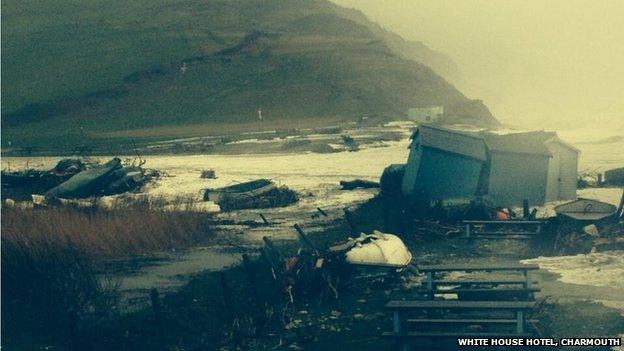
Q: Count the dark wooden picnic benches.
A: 3